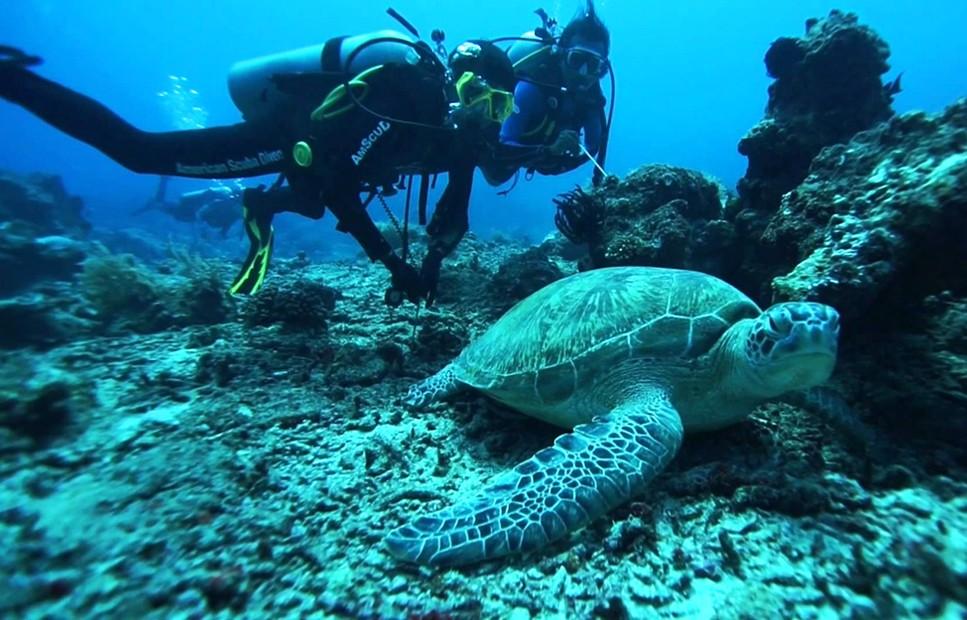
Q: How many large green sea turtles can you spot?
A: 1